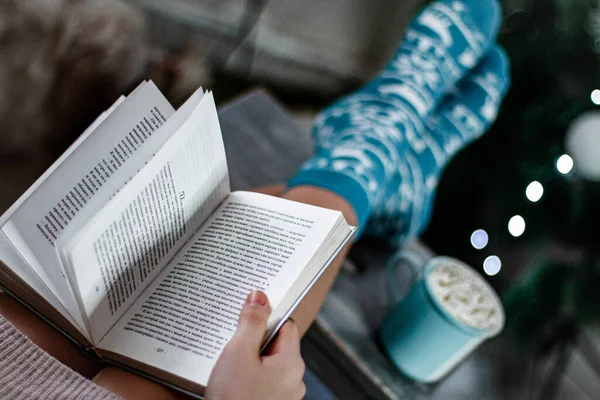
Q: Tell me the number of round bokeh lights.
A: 6